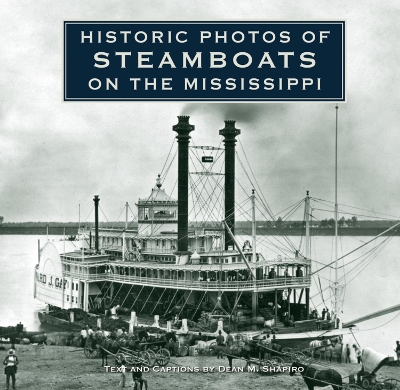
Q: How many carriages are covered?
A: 1